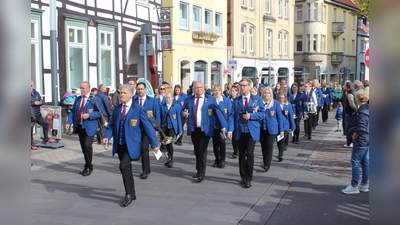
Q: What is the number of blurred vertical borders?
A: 2